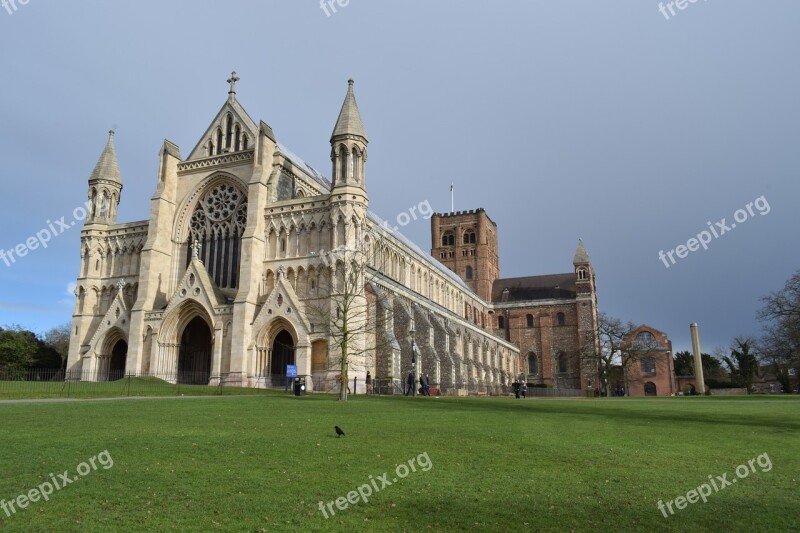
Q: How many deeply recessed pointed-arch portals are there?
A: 3